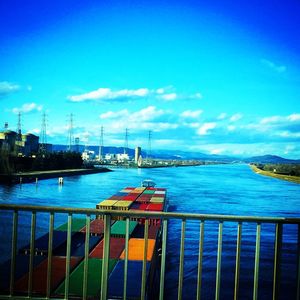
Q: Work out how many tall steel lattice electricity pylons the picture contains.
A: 6